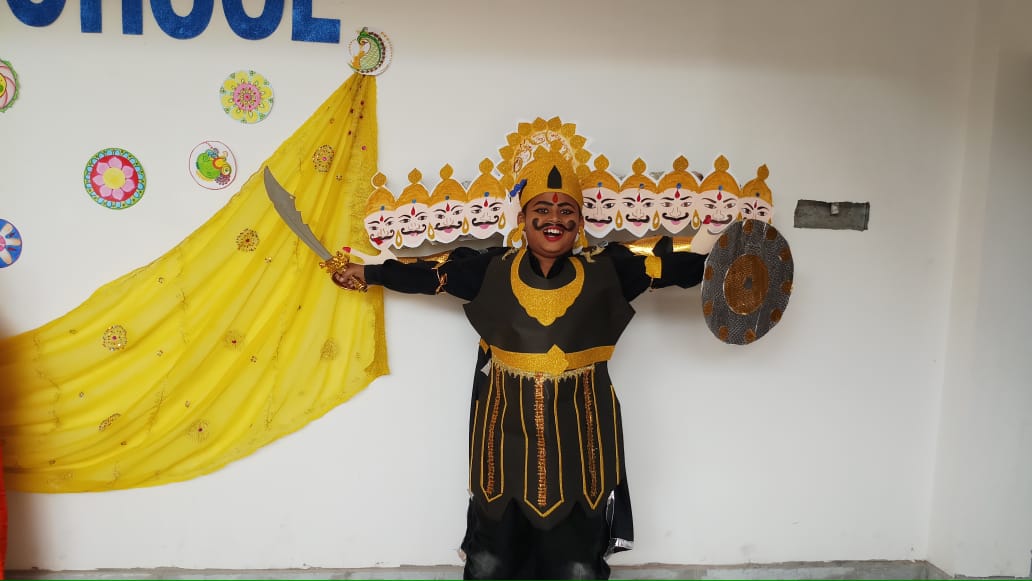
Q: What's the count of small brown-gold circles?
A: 10